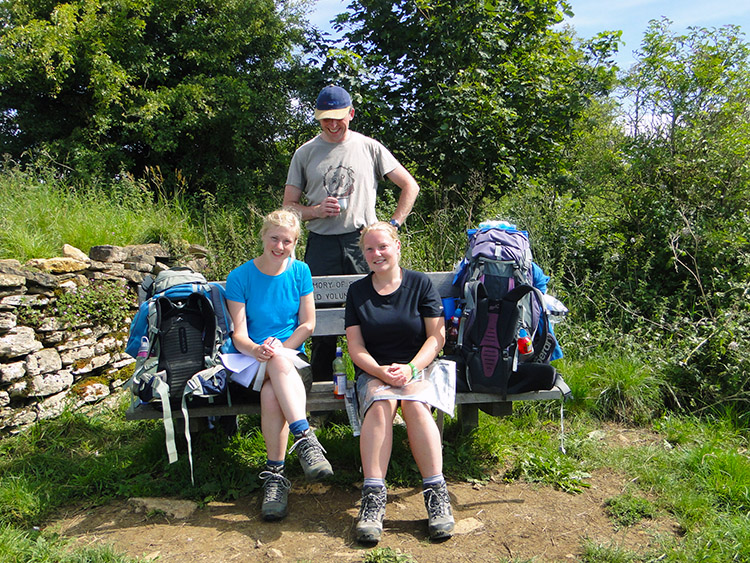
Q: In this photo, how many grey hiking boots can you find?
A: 4